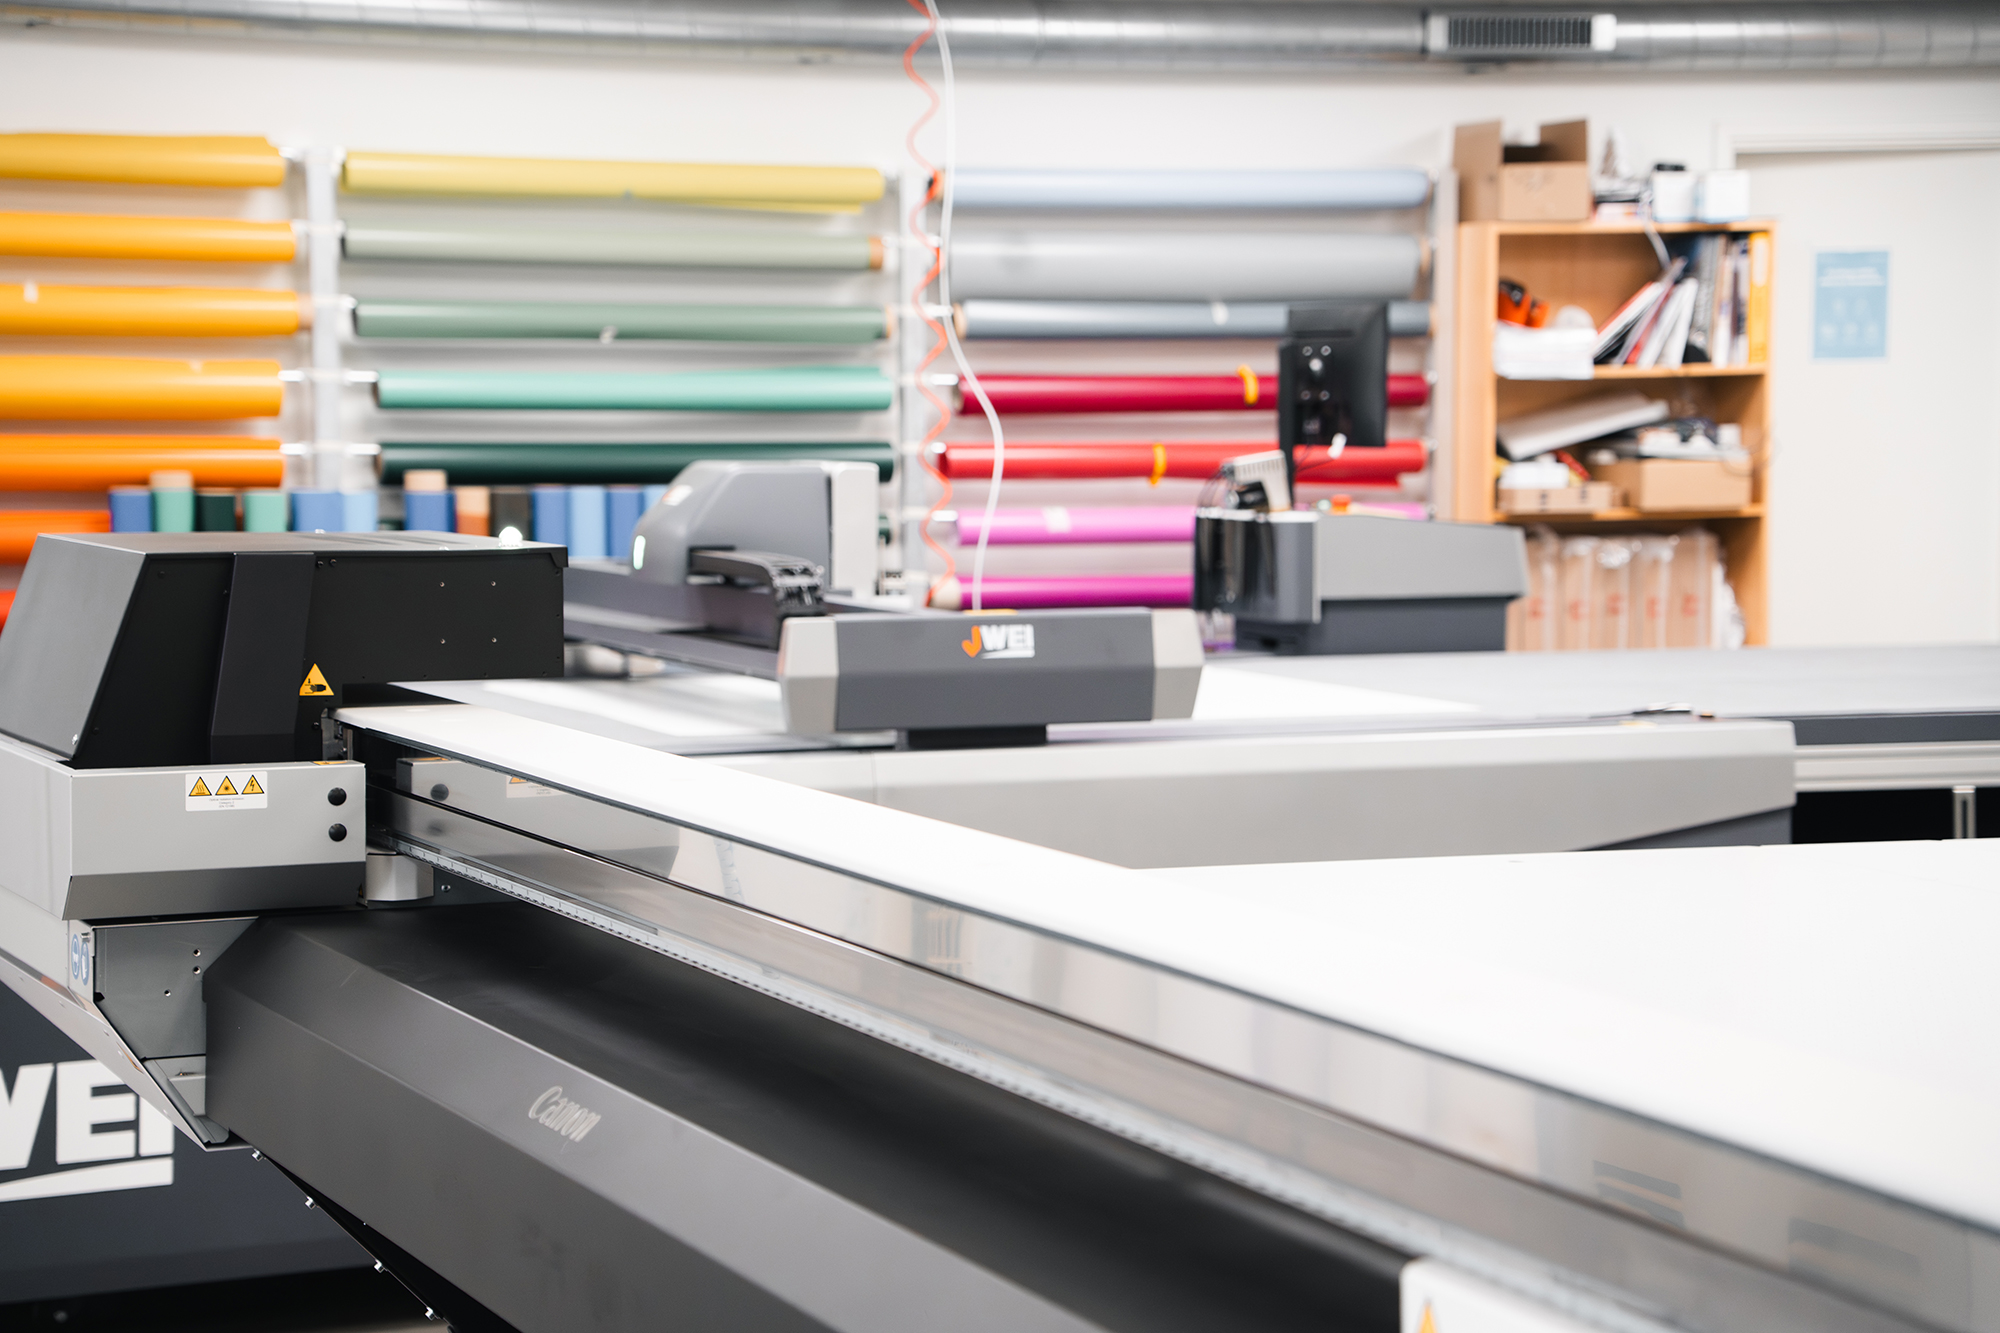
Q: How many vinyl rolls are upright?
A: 13